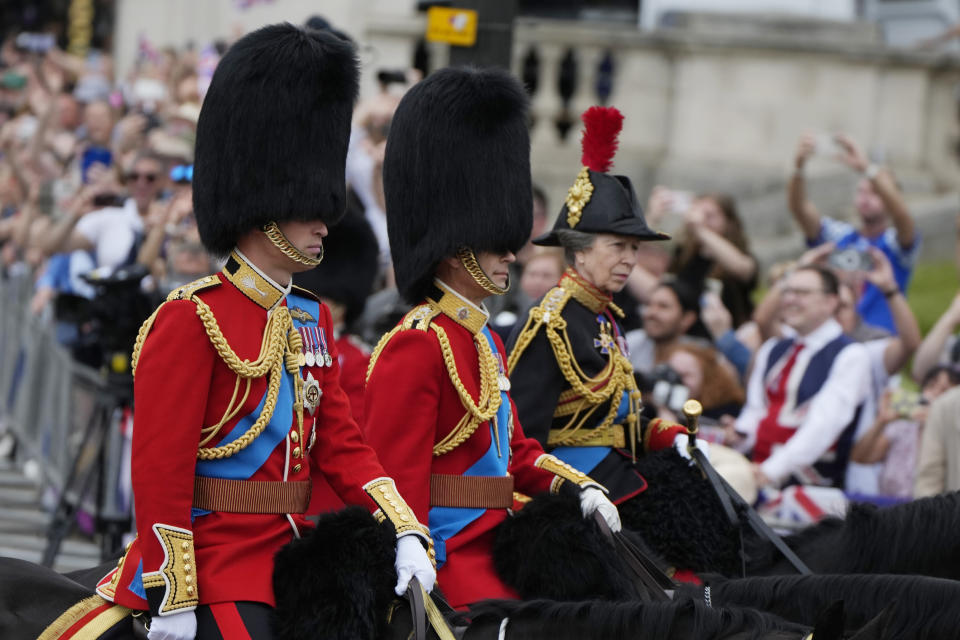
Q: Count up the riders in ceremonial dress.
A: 3